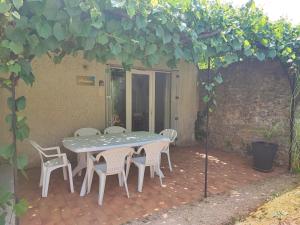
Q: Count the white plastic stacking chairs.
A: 6